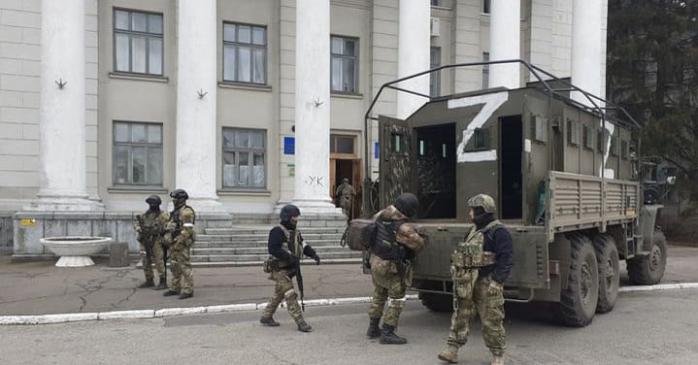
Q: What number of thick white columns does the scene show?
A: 6